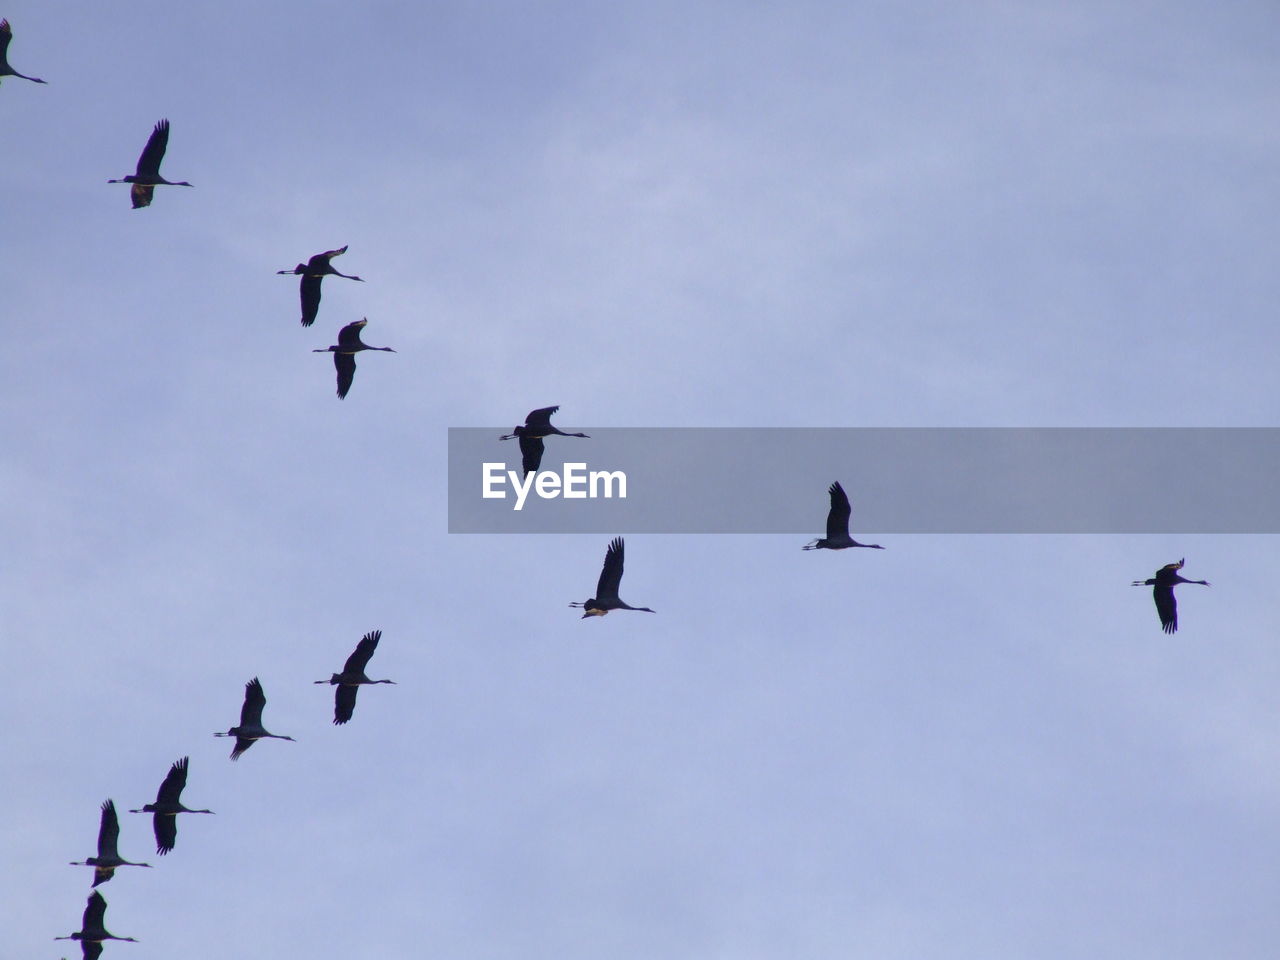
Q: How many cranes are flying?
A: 13